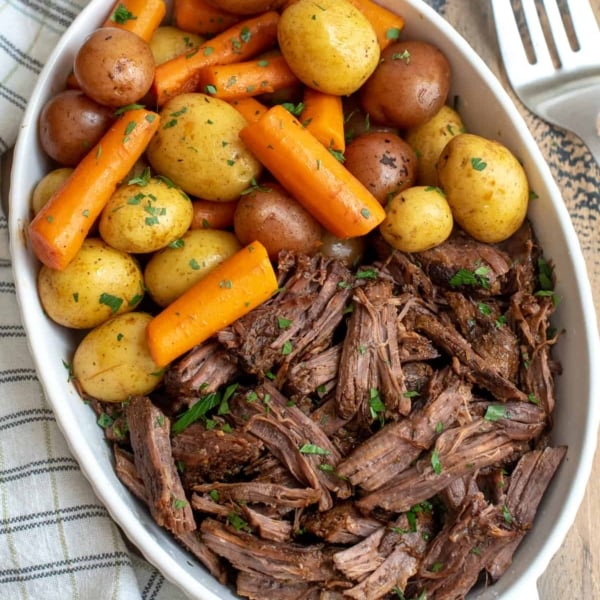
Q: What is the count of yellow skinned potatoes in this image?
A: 11